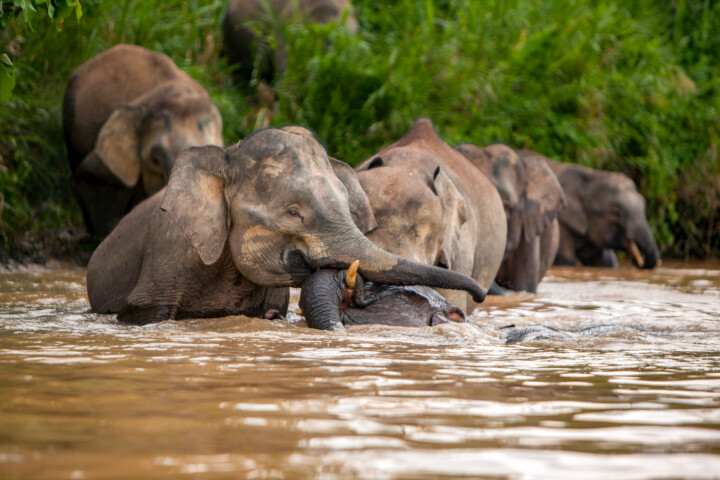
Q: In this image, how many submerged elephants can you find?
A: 1